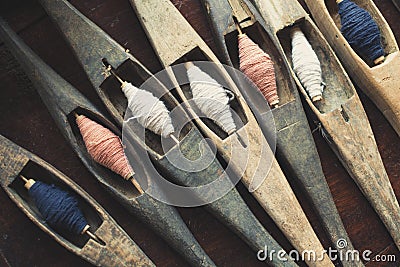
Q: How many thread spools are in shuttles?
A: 7